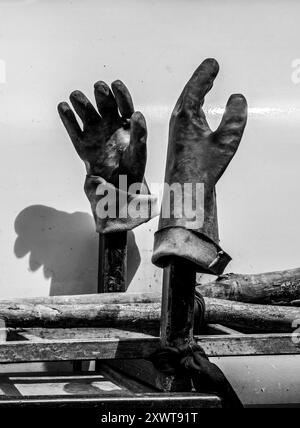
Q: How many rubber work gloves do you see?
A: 2